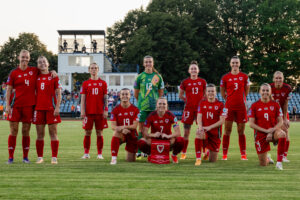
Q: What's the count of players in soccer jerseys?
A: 11